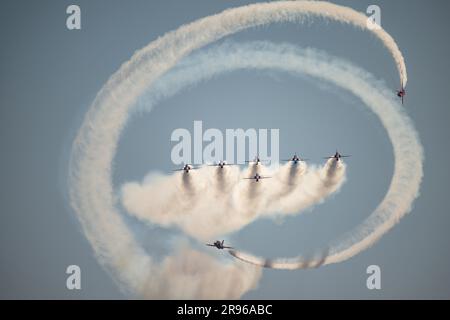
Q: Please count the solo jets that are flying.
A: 2